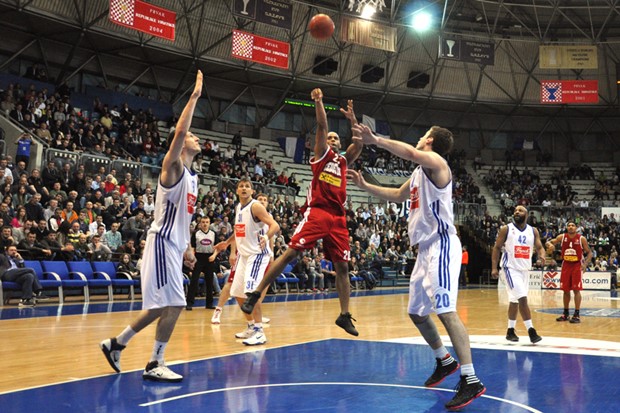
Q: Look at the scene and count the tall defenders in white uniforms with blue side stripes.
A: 4